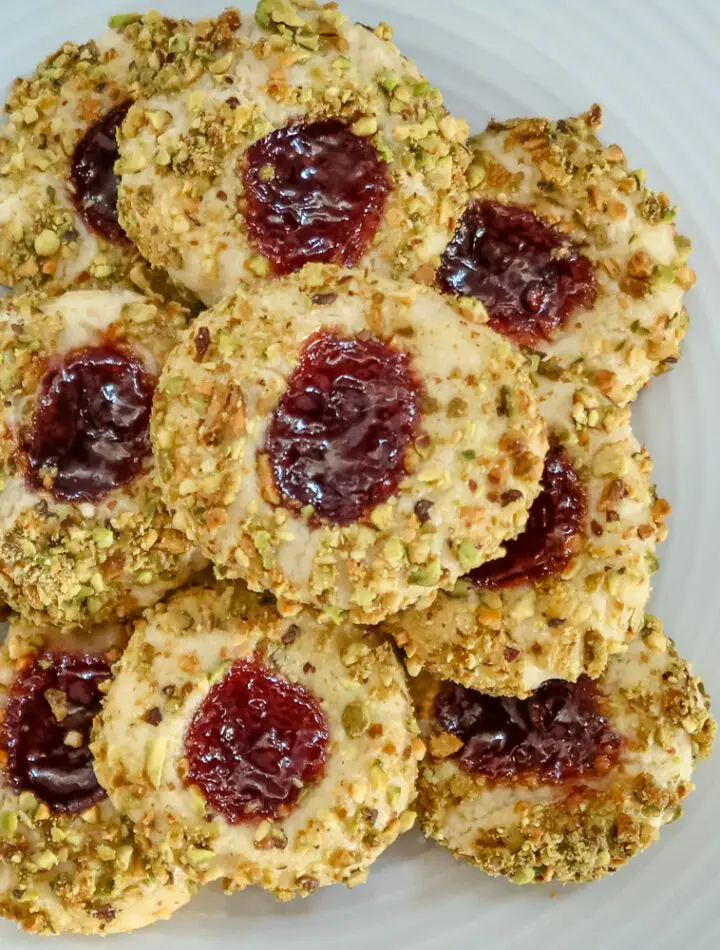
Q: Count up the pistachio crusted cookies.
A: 9